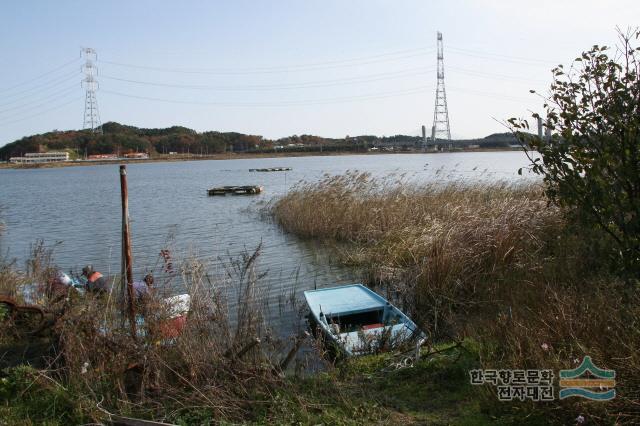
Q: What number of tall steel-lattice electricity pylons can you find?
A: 2